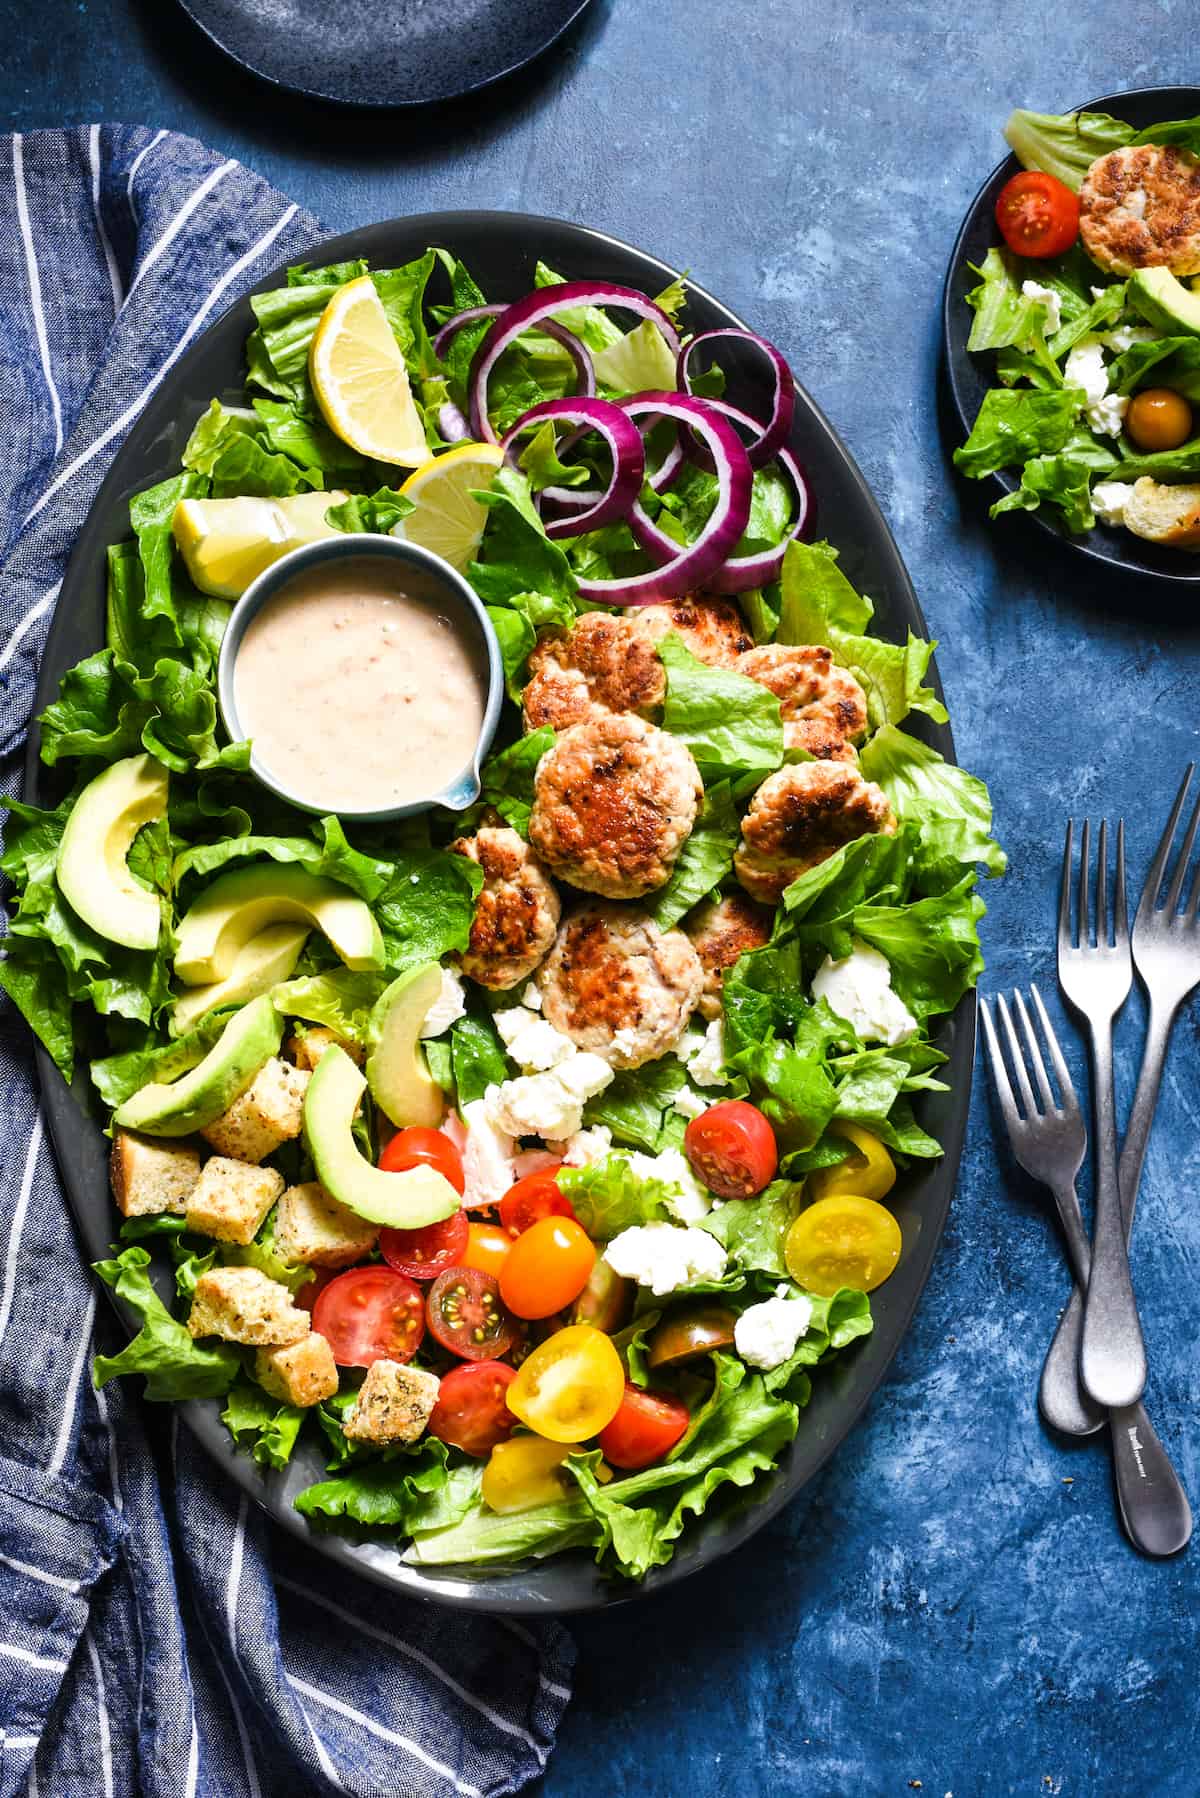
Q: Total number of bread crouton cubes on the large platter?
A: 8